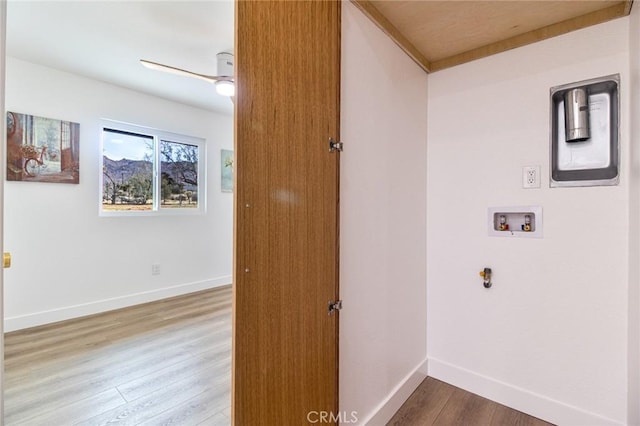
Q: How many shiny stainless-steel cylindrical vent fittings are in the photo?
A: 1